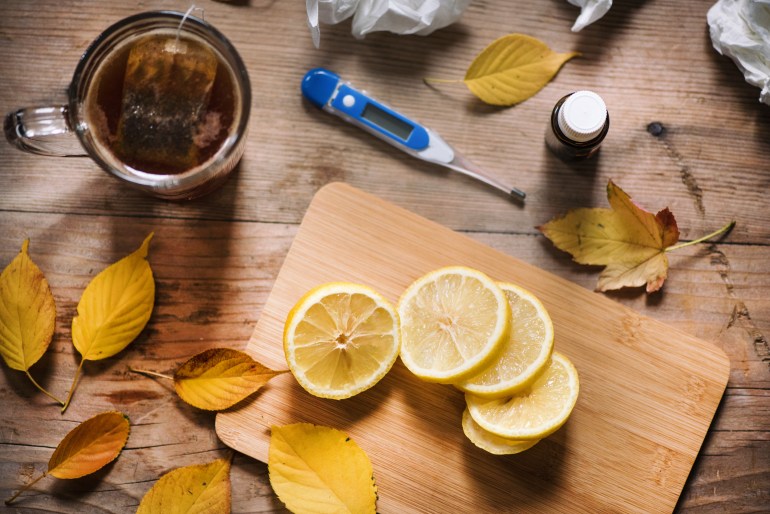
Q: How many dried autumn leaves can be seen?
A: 8